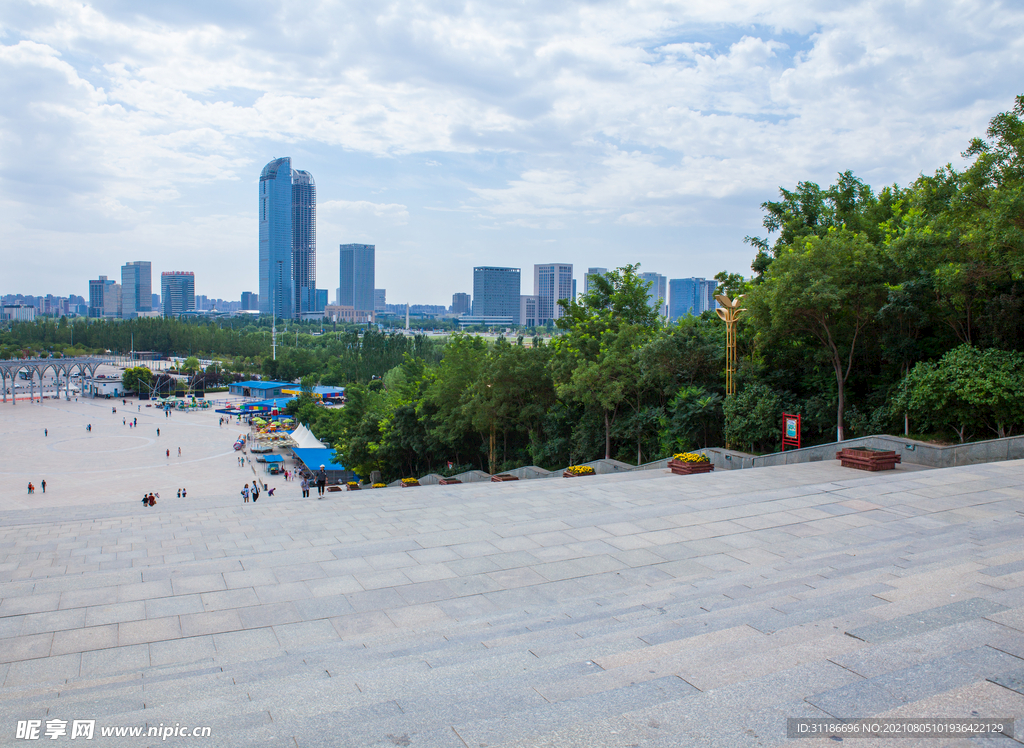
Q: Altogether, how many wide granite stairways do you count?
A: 1